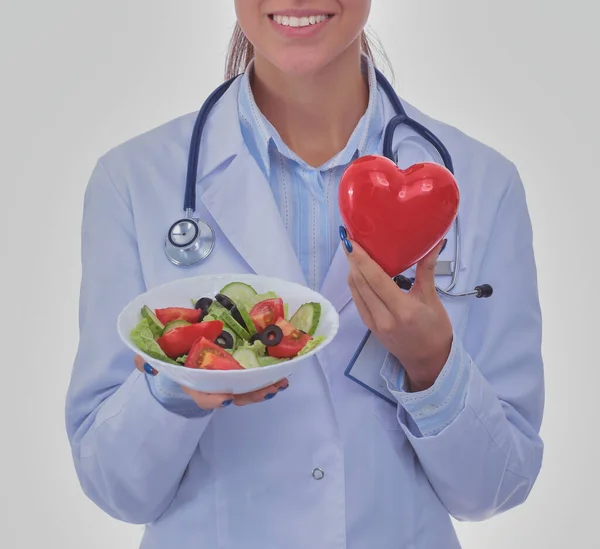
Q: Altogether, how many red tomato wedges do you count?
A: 5